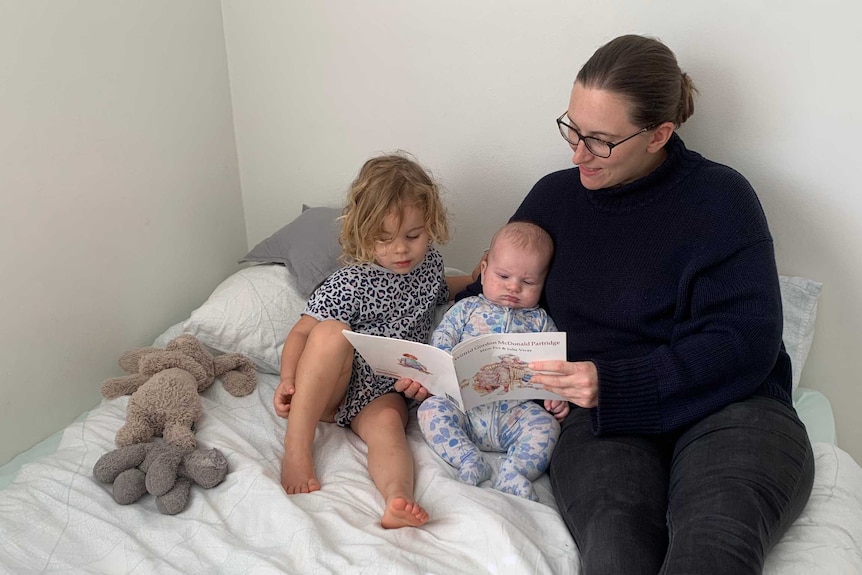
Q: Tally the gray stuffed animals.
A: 1